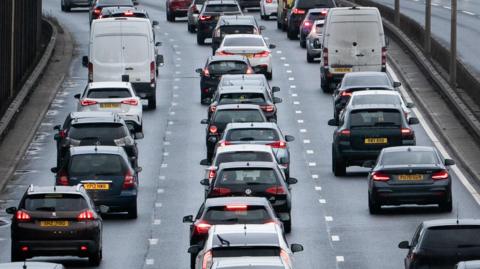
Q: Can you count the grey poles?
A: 3